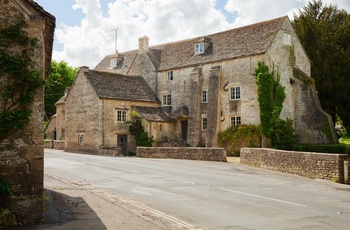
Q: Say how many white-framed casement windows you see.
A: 11